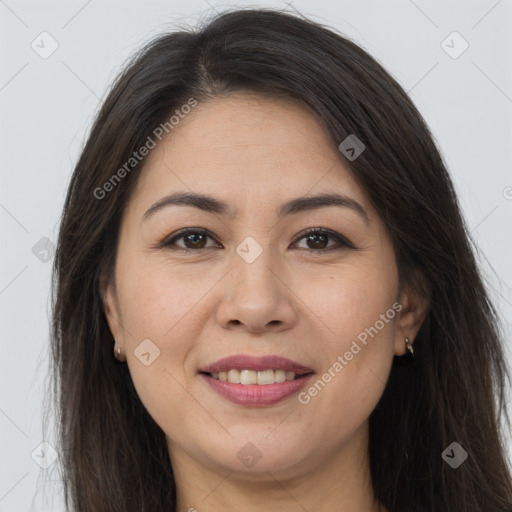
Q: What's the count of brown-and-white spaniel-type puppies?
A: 0